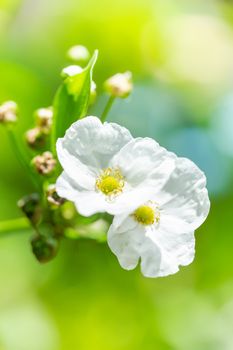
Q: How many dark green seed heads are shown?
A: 2